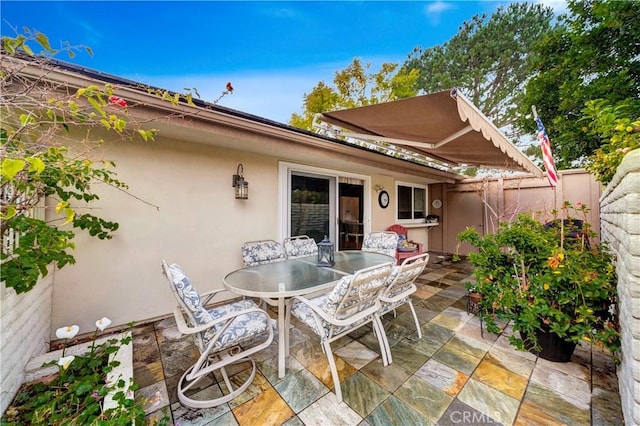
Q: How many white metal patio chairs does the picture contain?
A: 6